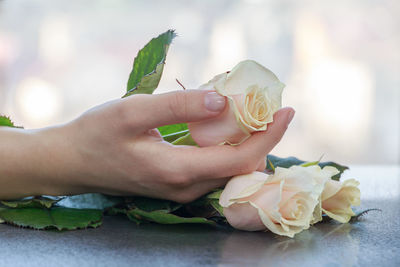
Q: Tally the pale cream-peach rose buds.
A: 3